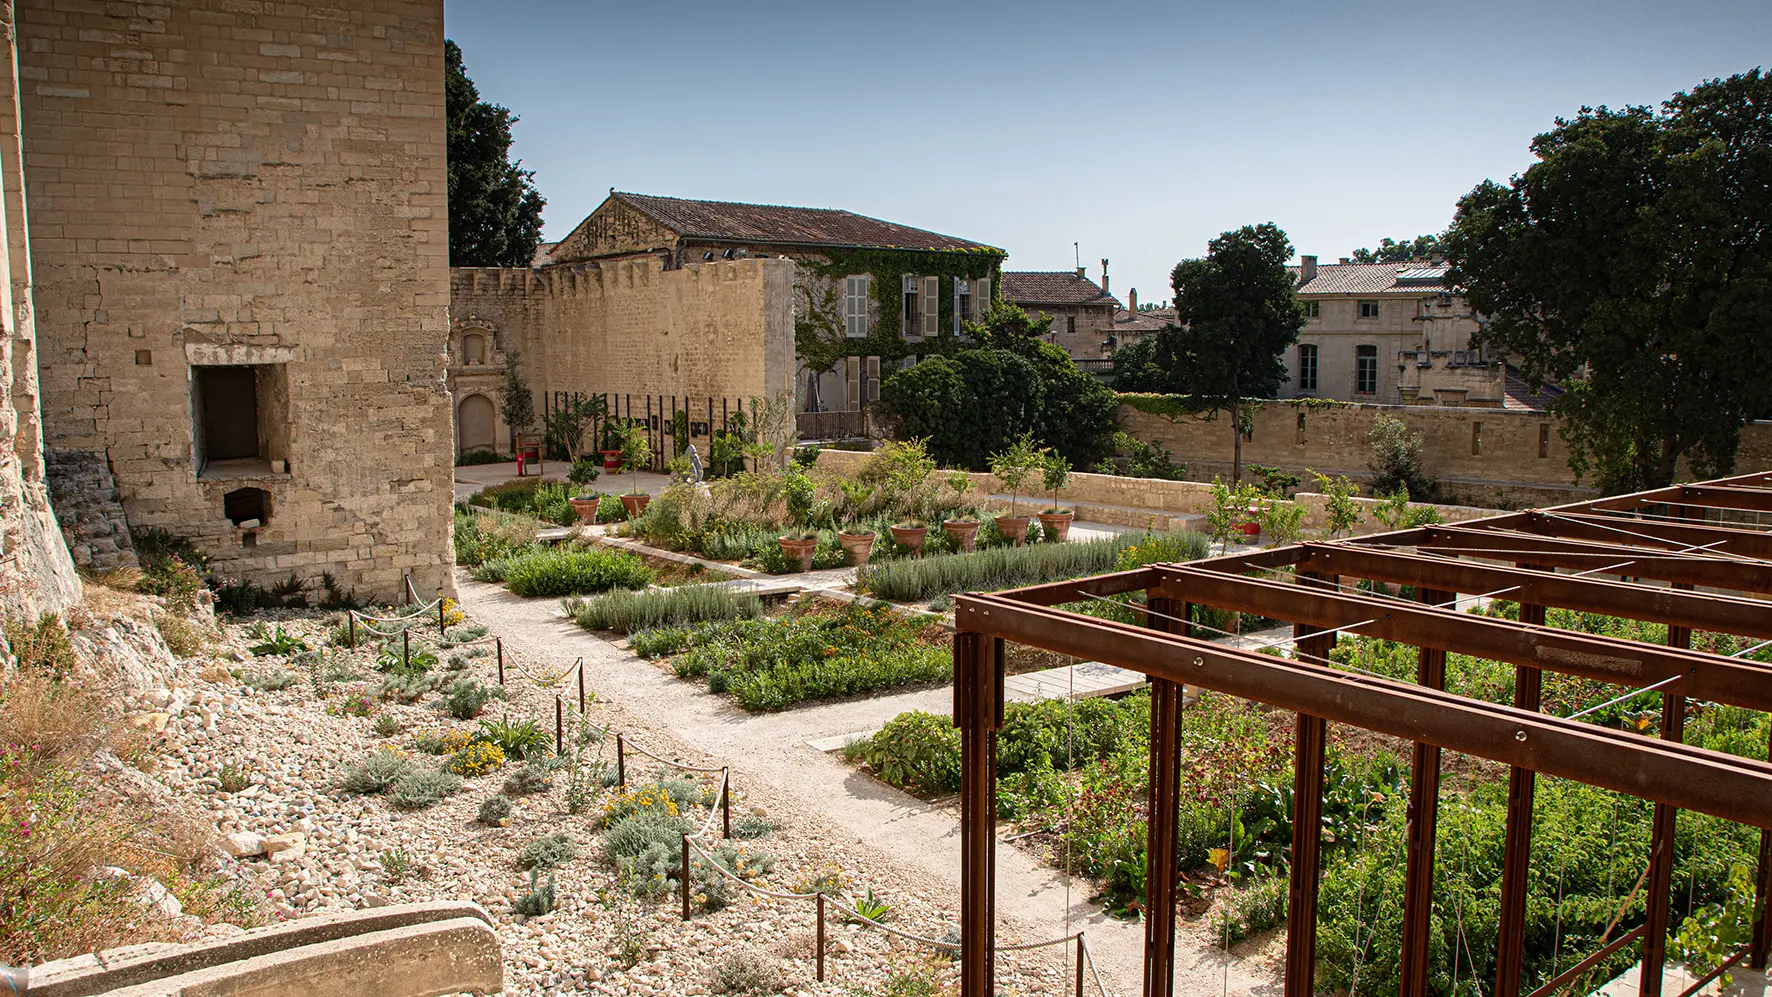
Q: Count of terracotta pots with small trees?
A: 8